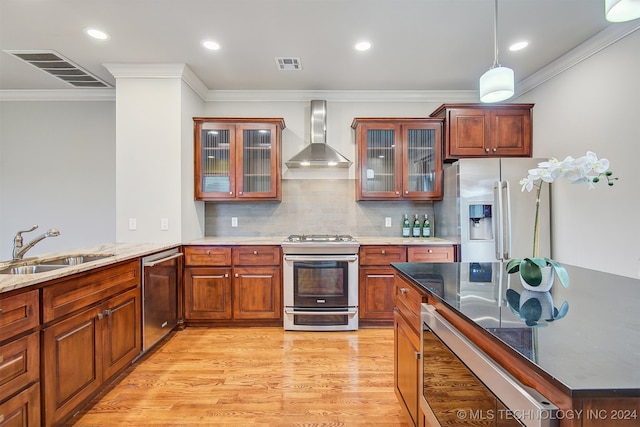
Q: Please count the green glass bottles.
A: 3